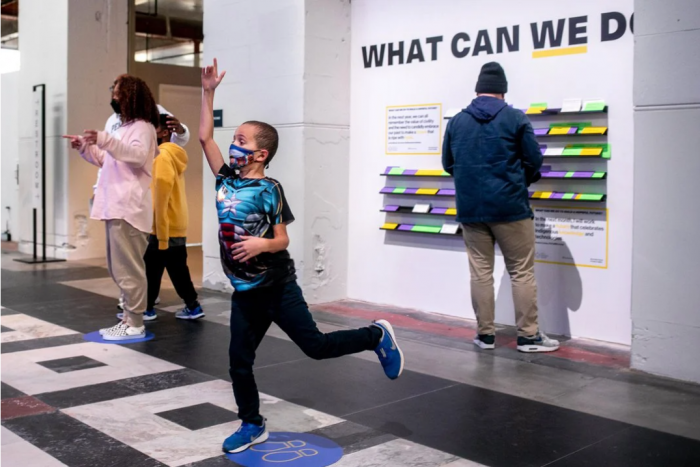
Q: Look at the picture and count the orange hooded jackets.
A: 1